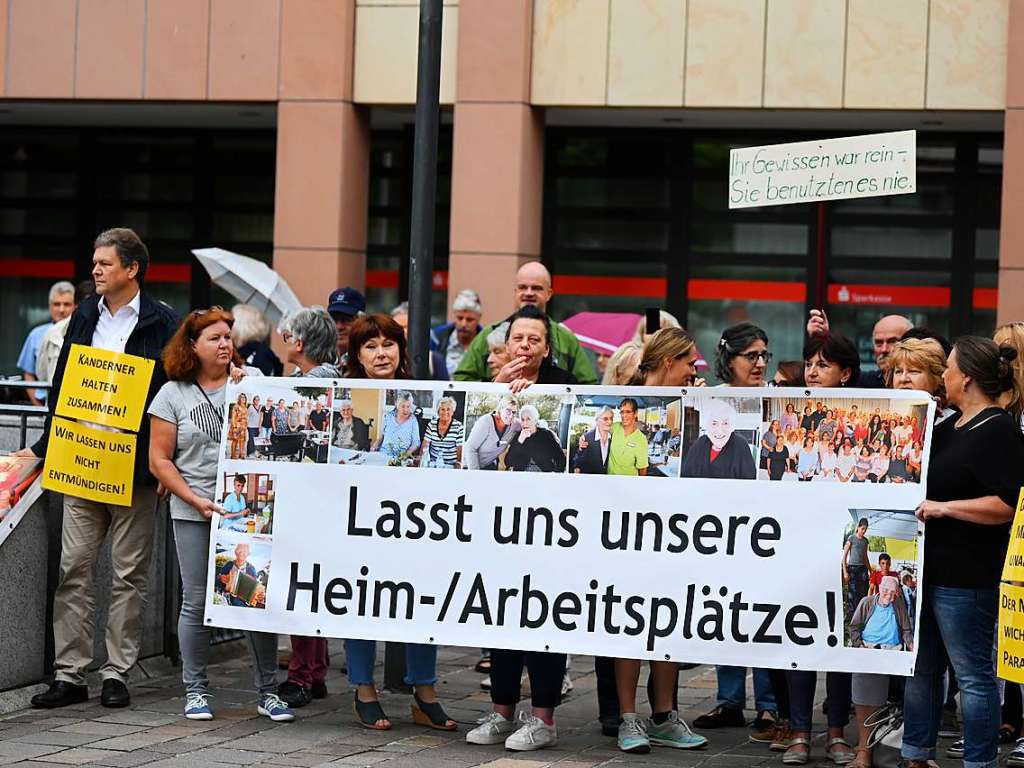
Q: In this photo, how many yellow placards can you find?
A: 4